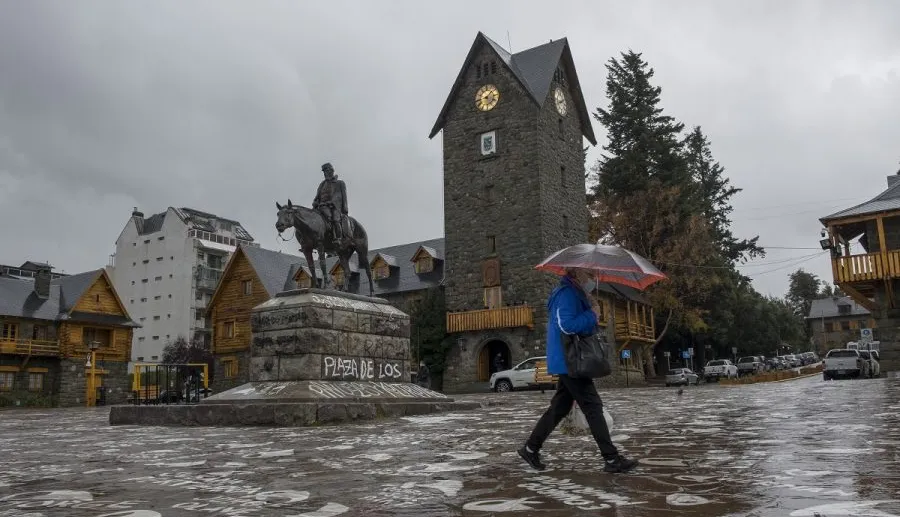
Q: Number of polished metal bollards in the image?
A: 0